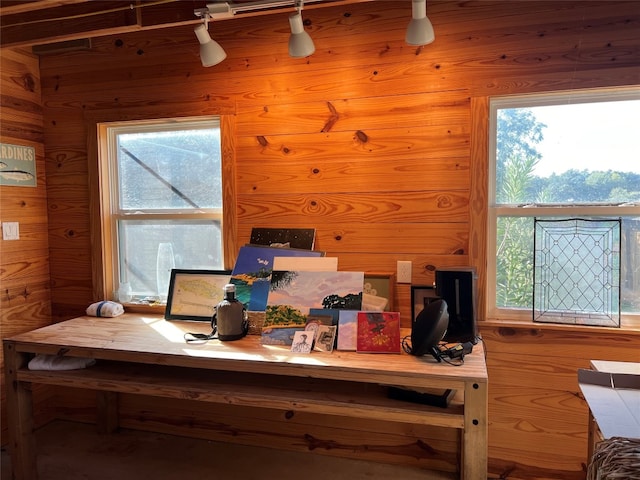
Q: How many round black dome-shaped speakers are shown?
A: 1